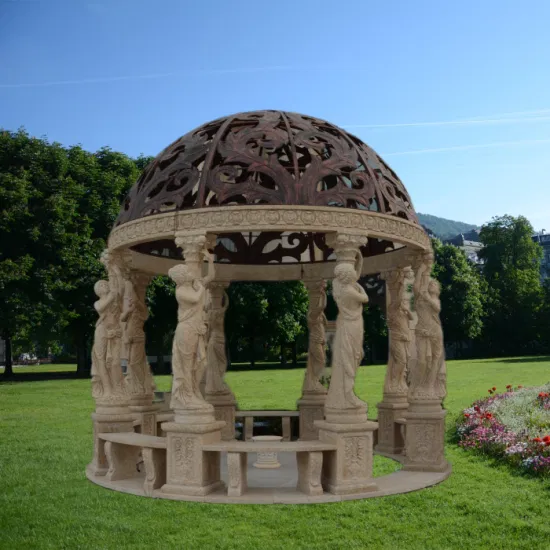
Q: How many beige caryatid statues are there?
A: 8